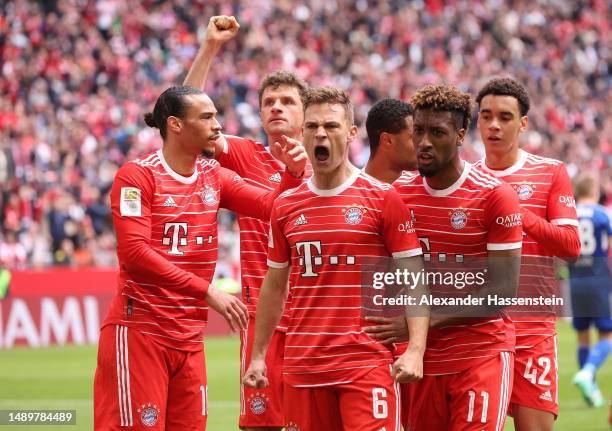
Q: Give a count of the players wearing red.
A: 6